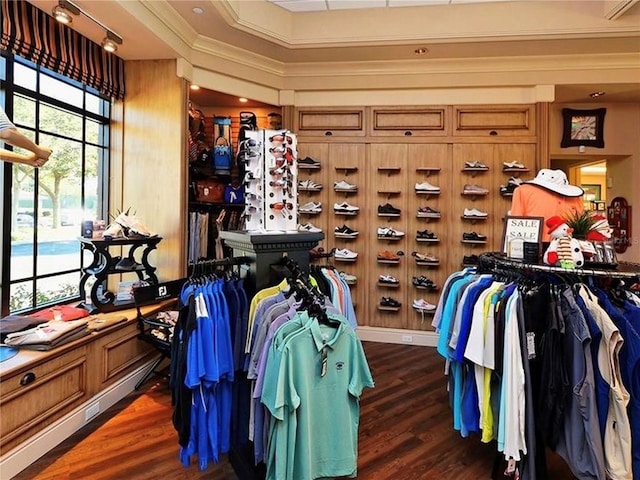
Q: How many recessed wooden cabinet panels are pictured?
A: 5